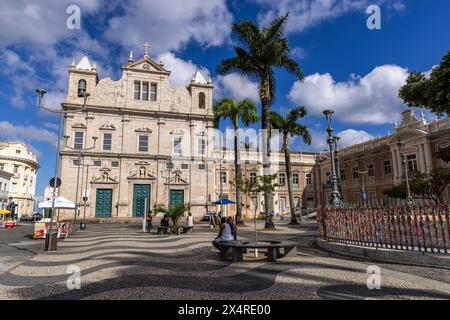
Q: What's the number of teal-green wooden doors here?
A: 3